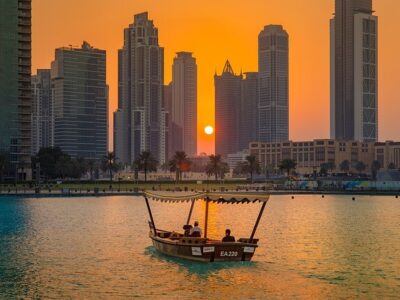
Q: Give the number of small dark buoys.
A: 4